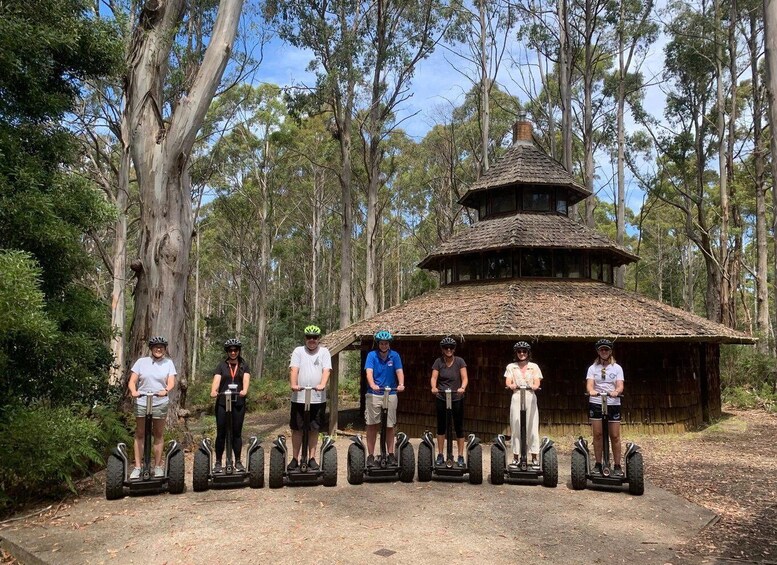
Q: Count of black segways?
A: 7